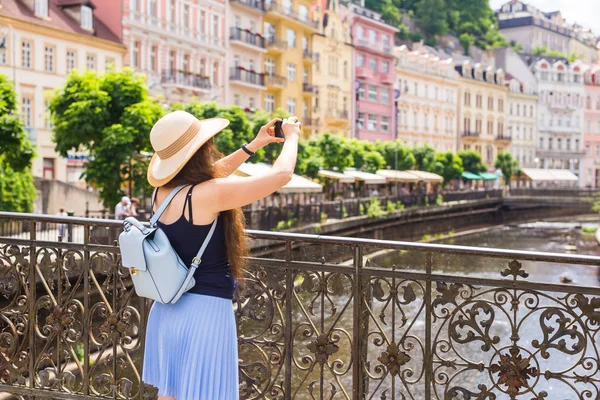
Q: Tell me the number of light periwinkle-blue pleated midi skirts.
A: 1